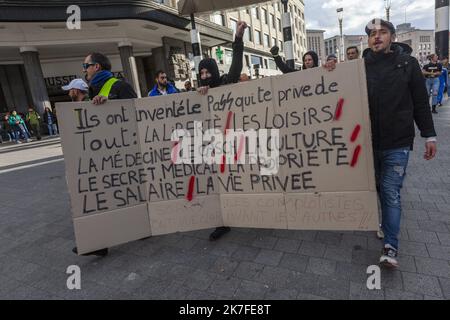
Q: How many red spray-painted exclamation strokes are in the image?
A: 8